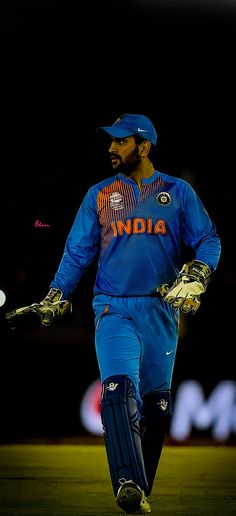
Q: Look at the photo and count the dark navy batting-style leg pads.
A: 2